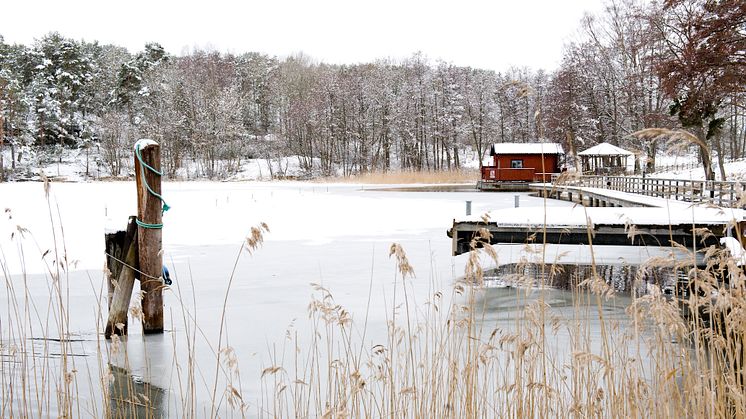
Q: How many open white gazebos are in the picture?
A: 1